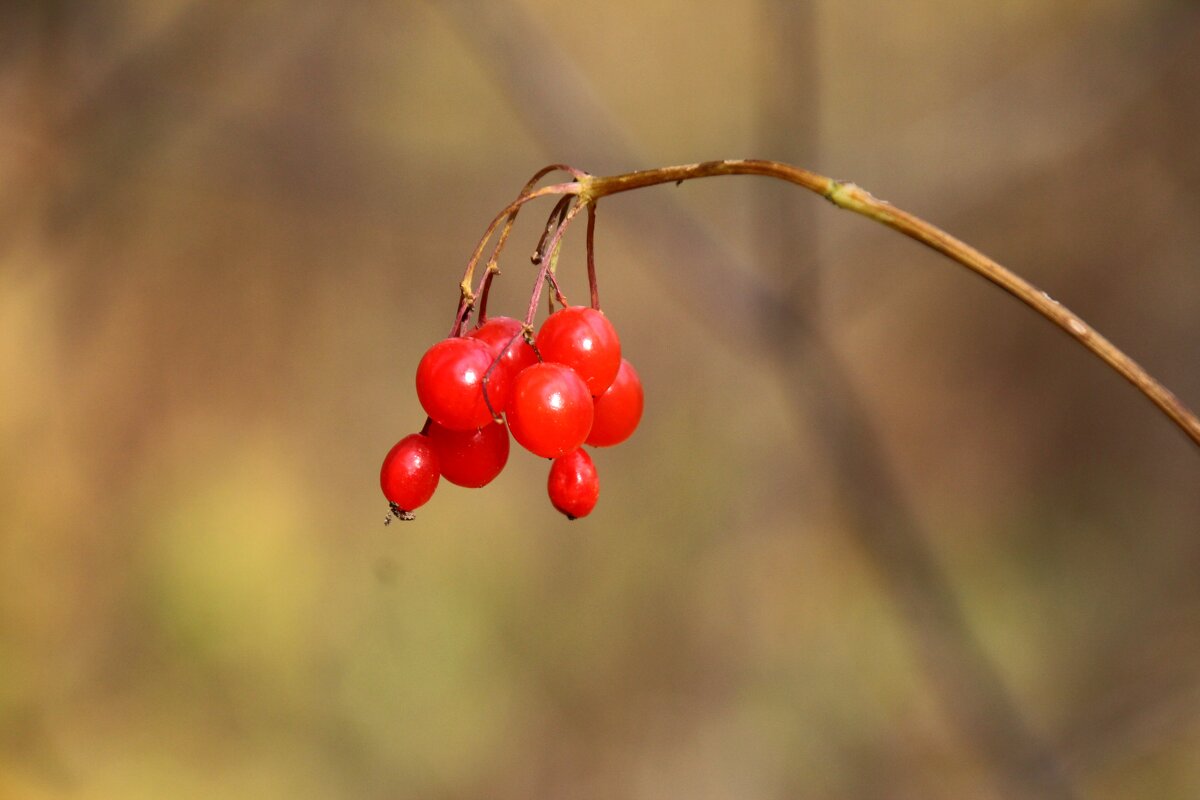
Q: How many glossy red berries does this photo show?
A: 8